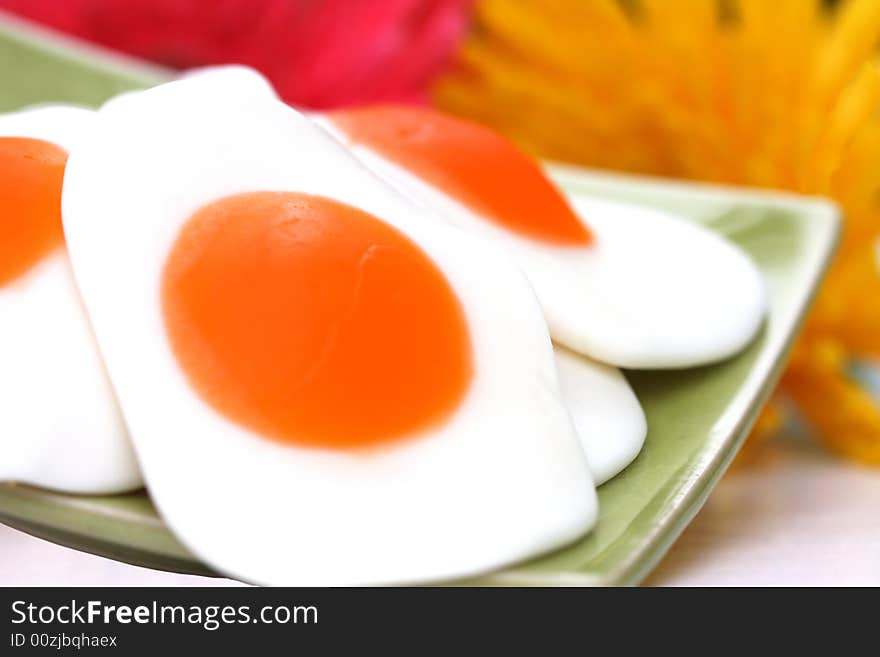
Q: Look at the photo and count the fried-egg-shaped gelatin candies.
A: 4